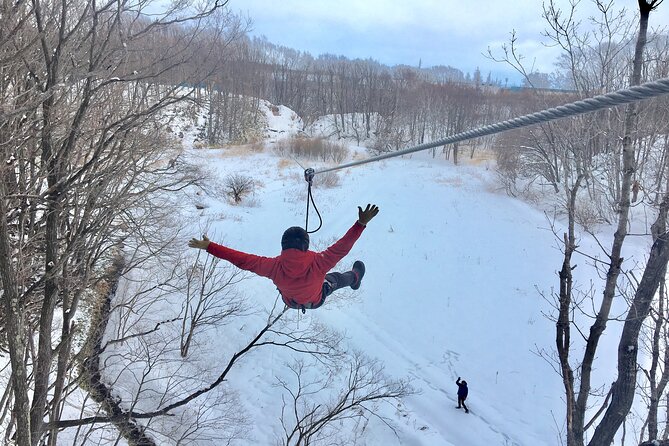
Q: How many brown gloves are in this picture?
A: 2